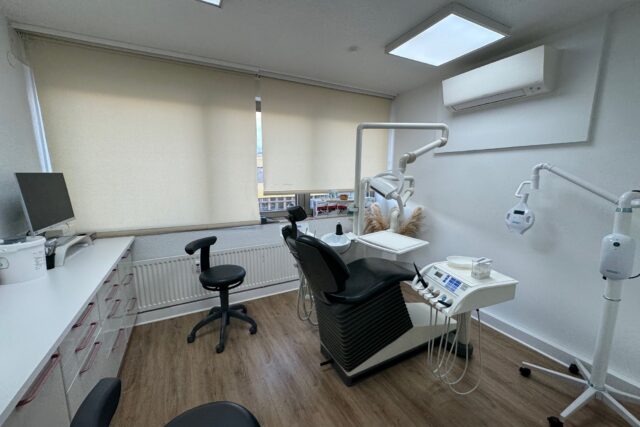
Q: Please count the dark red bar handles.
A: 11